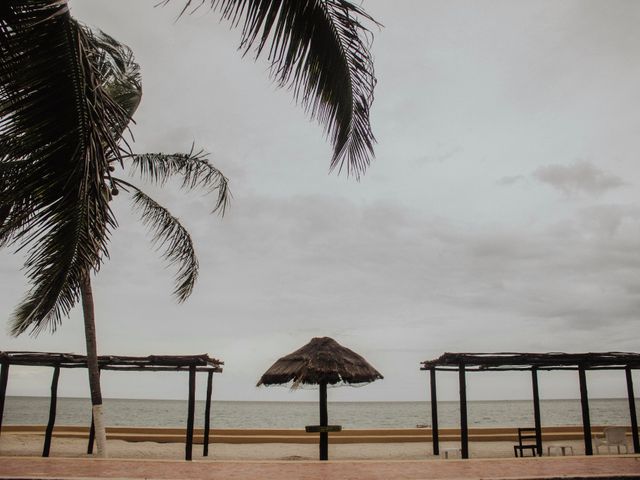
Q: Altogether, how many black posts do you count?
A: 11